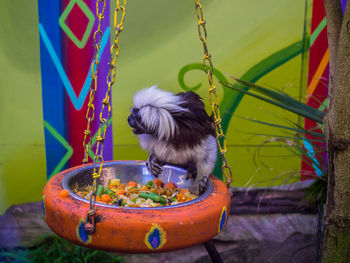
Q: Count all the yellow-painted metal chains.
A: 3